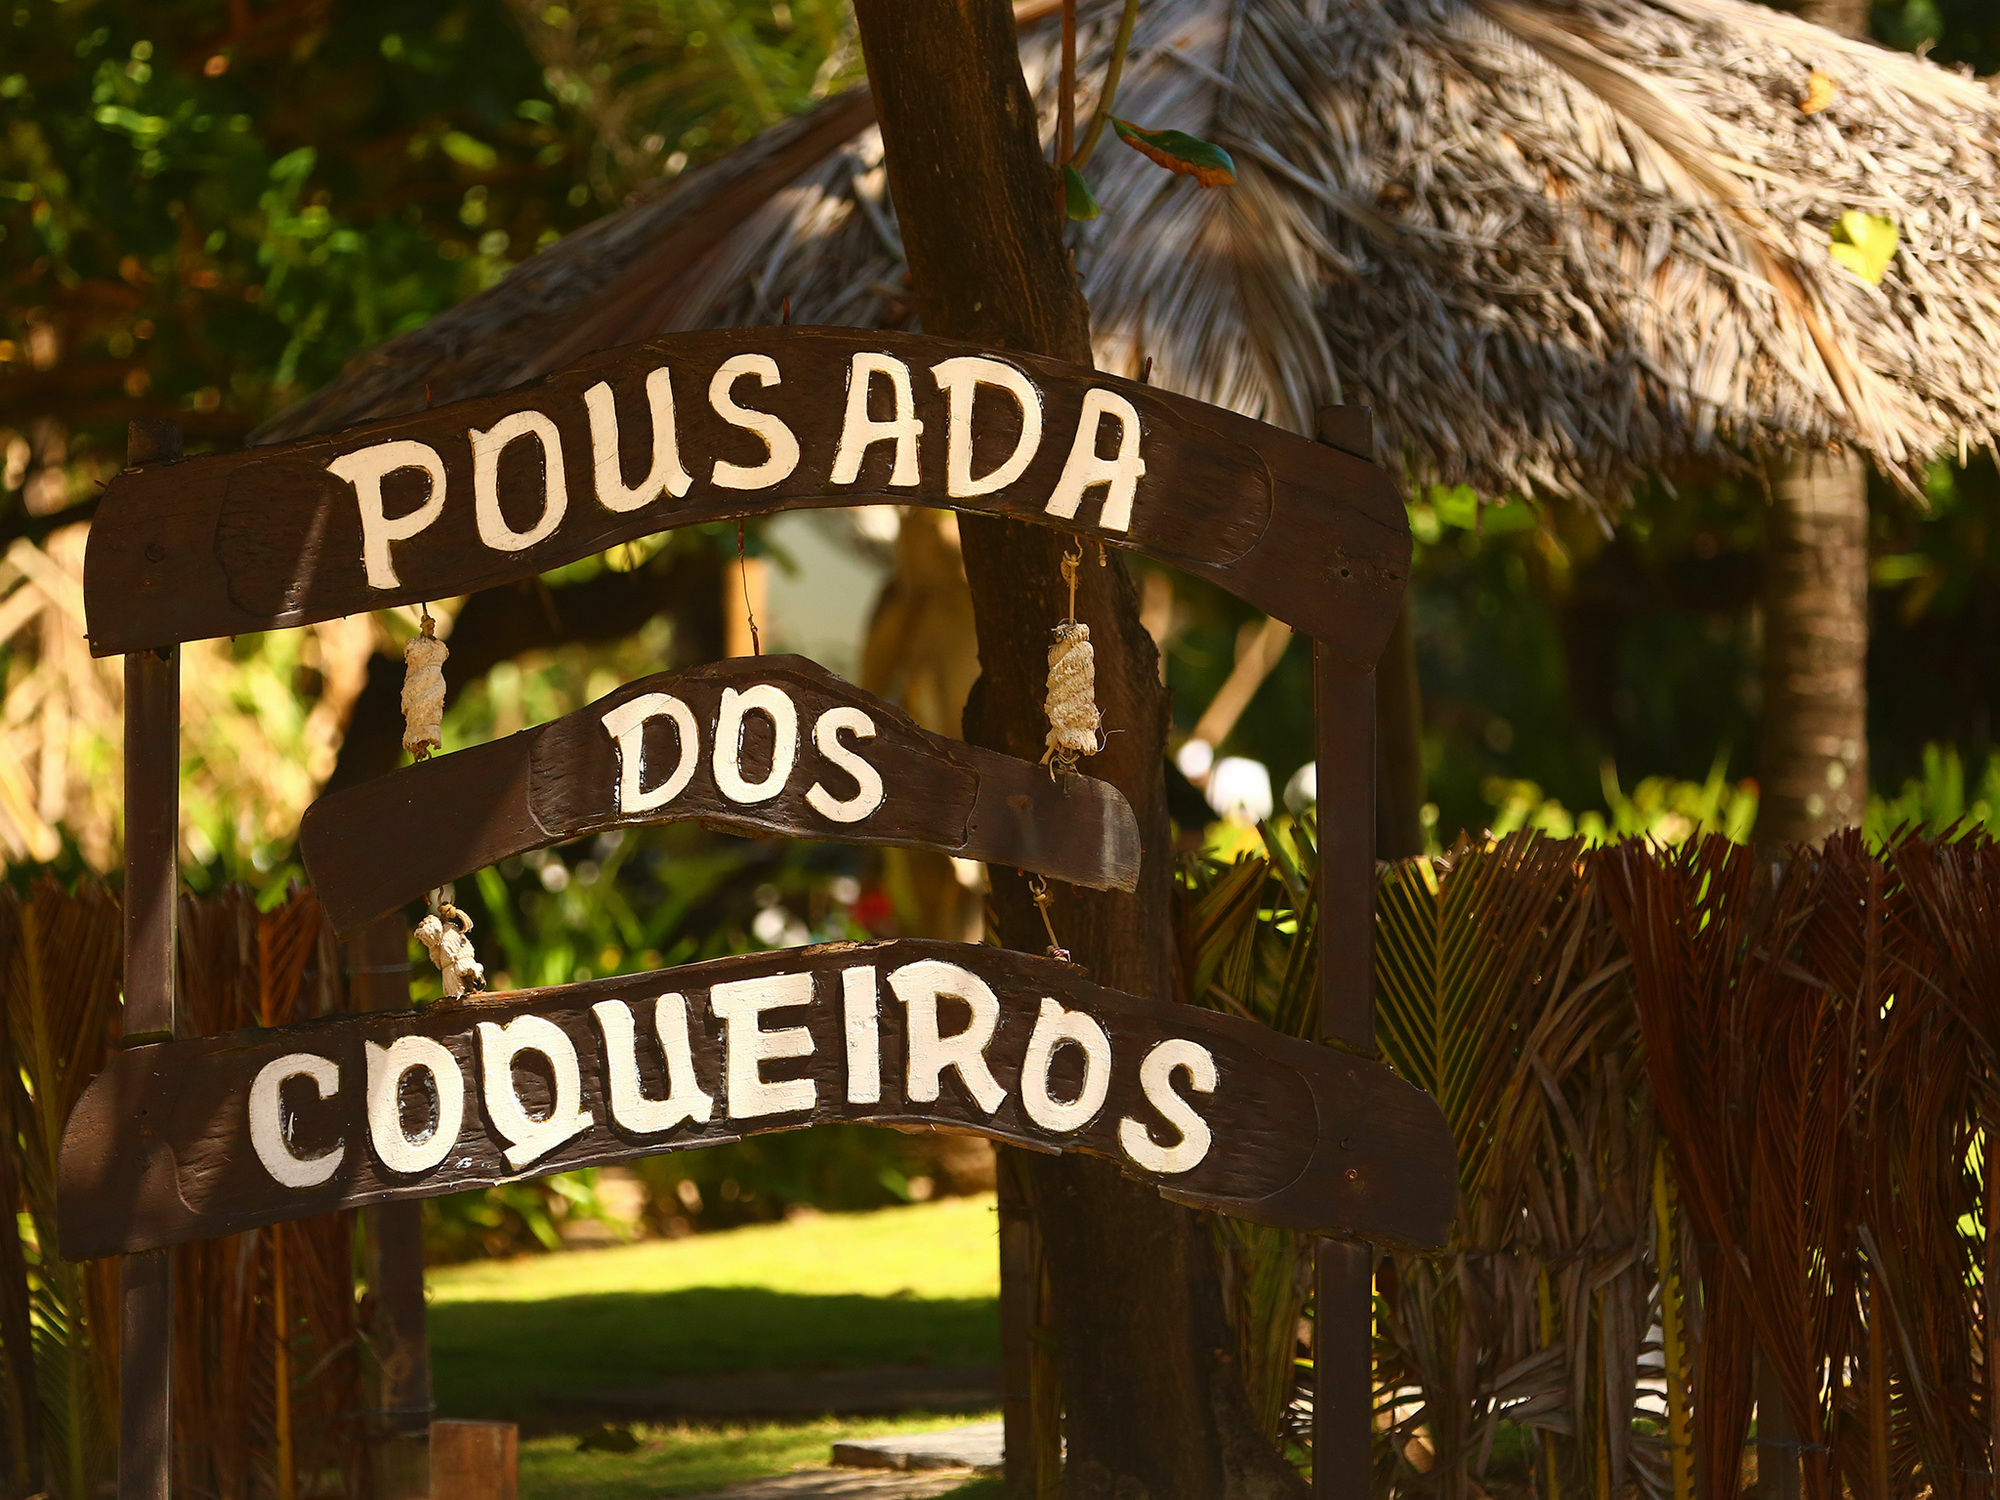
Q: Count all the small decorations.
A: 3